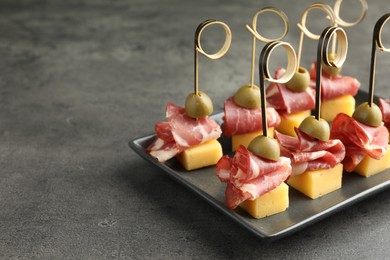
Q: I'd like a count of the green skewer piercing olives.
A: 7